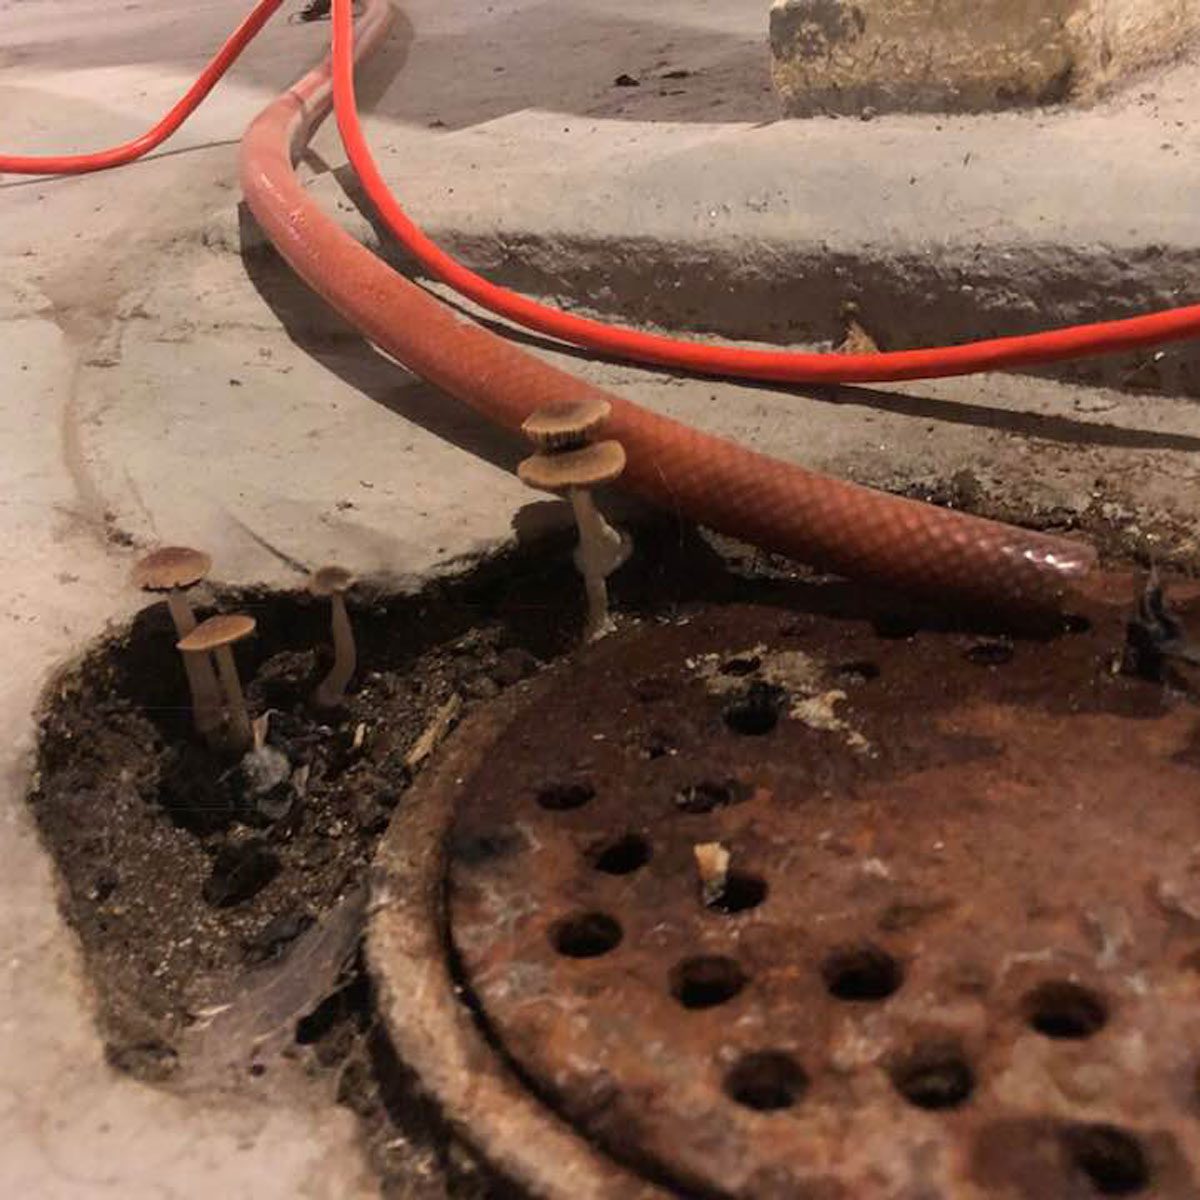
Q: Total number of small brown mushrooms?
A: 5